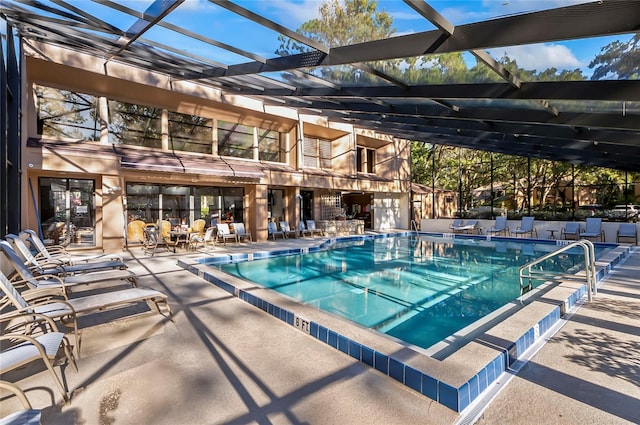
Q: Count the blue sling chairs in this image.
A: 7